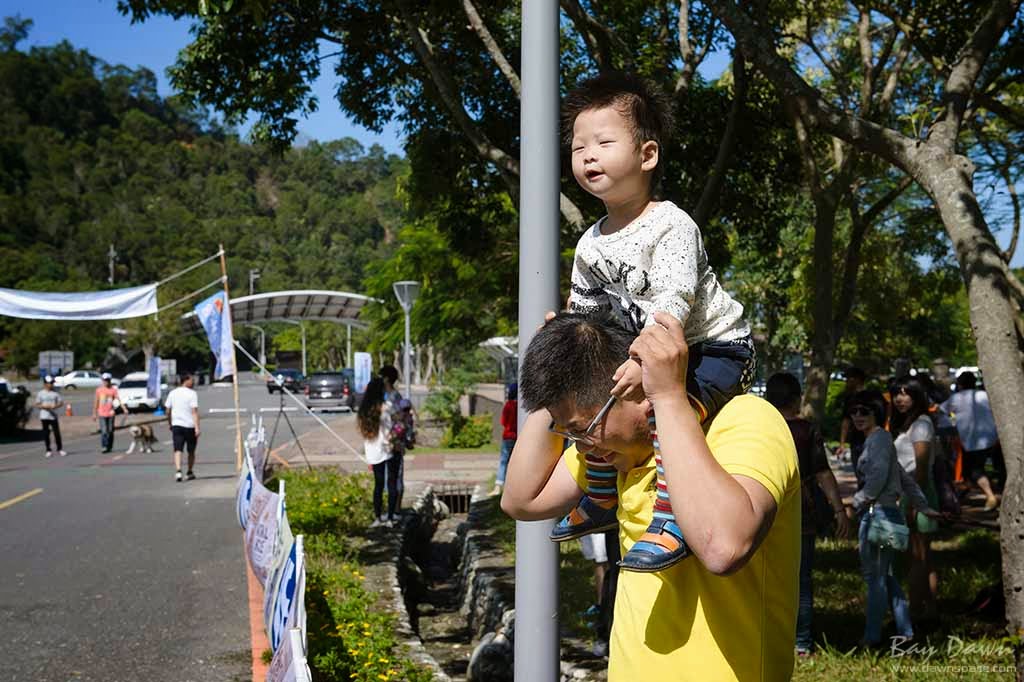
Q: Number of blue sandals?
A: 2